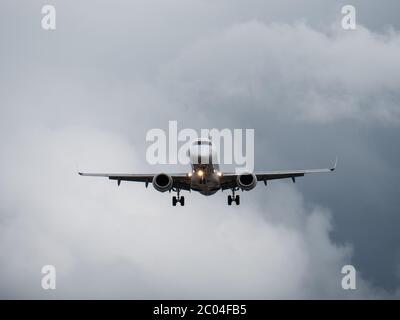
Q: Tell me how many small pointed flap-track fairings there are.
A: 4